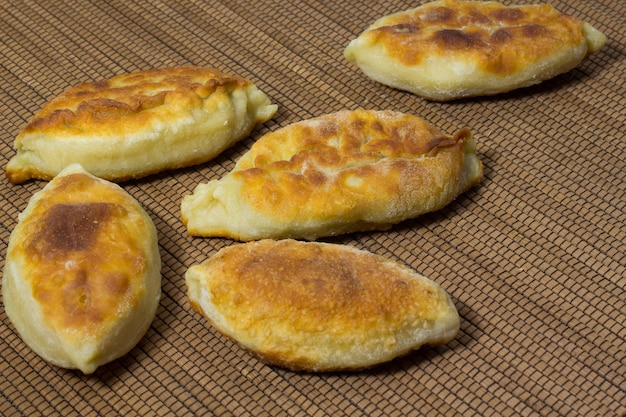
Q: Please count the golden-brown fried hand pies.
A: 5